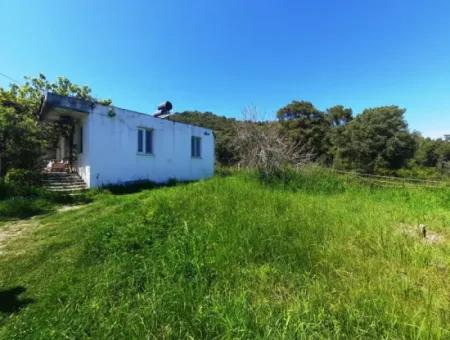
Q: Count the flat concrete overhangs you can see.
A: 1